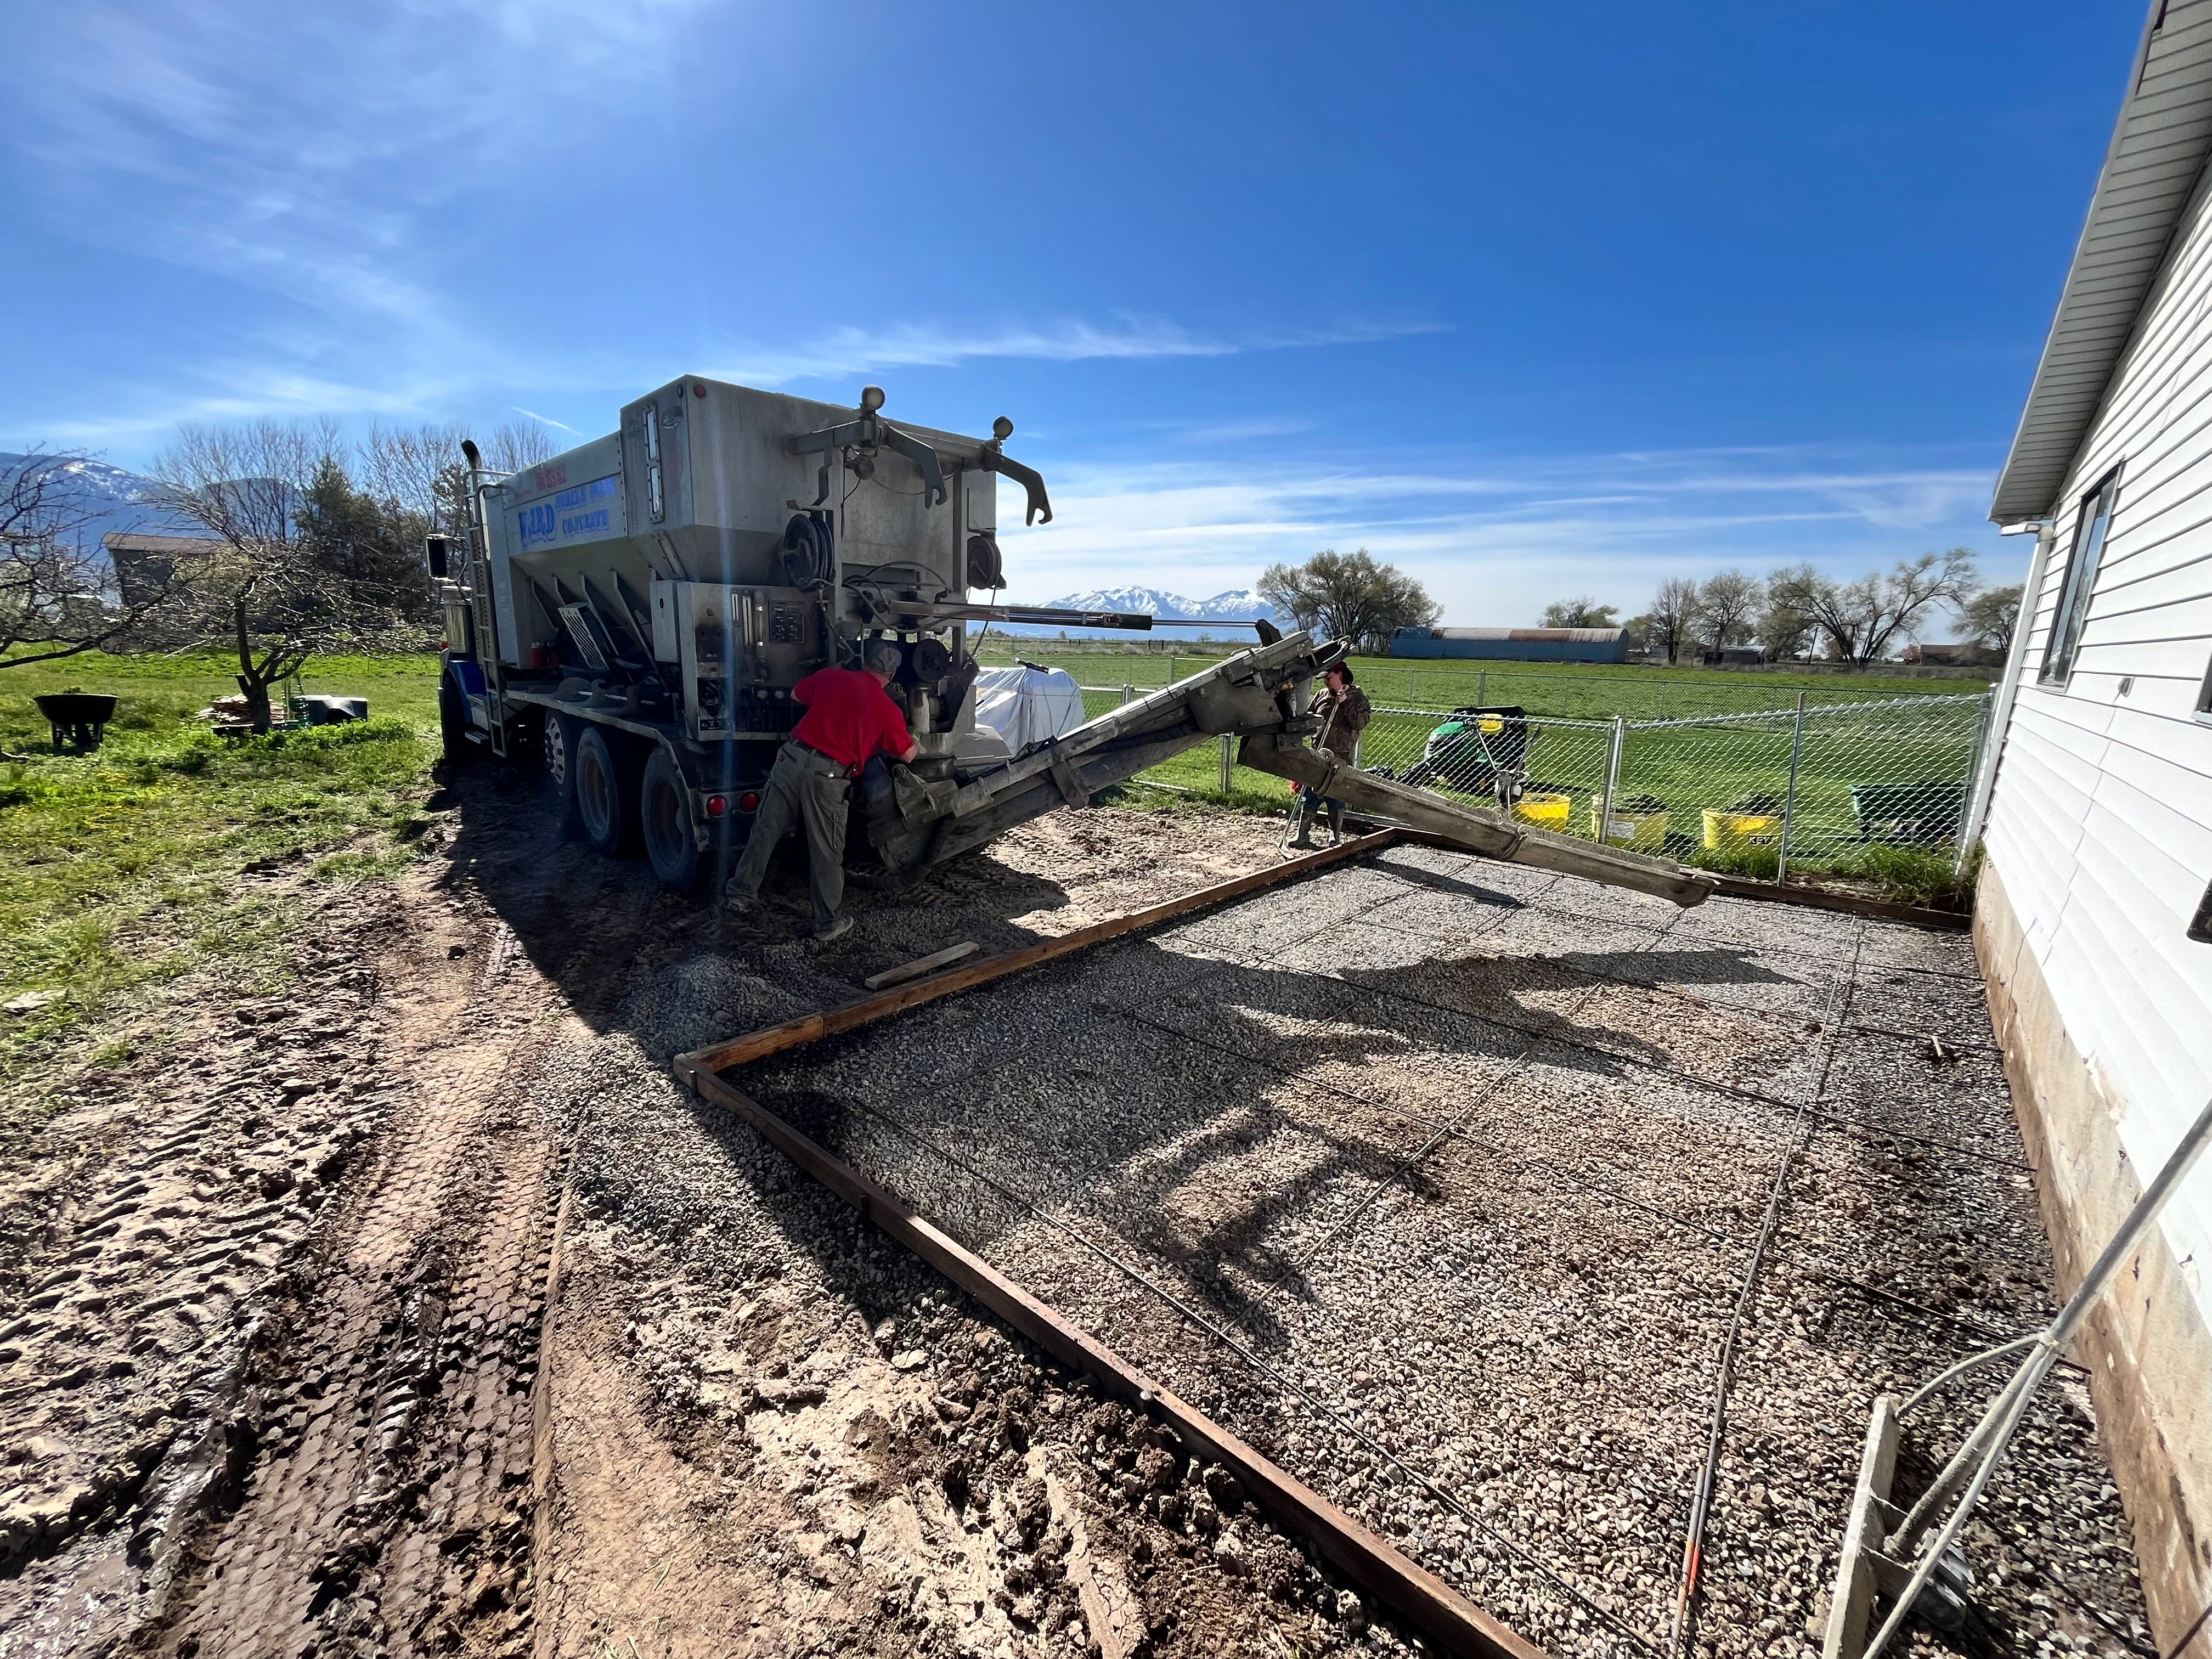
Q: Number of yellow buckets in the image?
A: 3